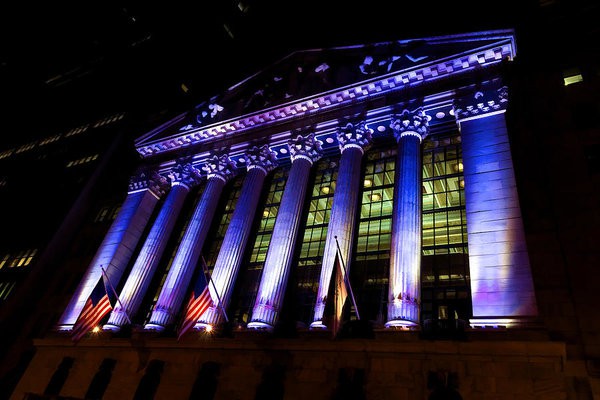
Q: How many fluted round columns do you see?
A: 6